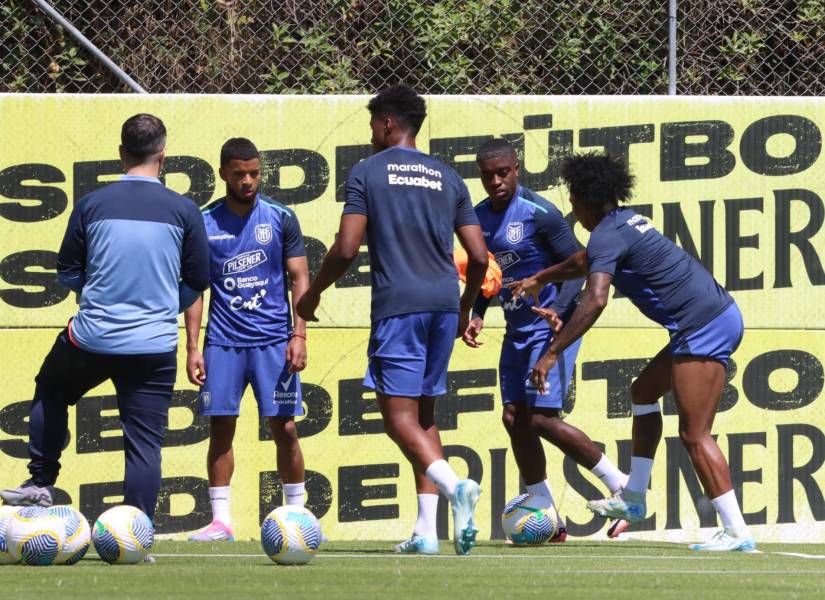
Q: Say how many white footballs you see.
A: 6